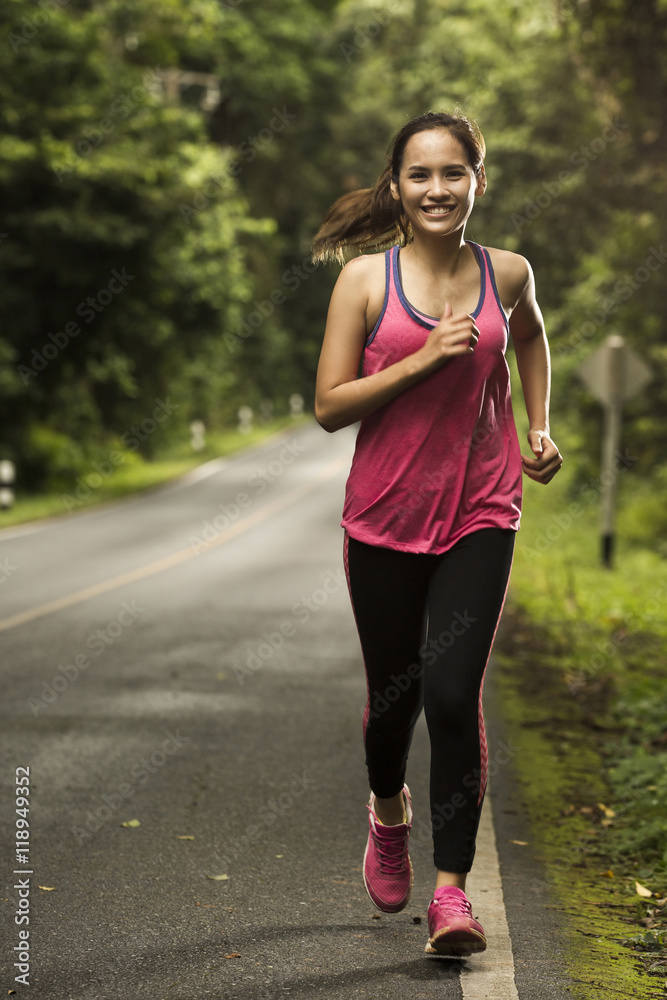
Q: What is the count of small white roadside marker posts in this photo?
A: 5